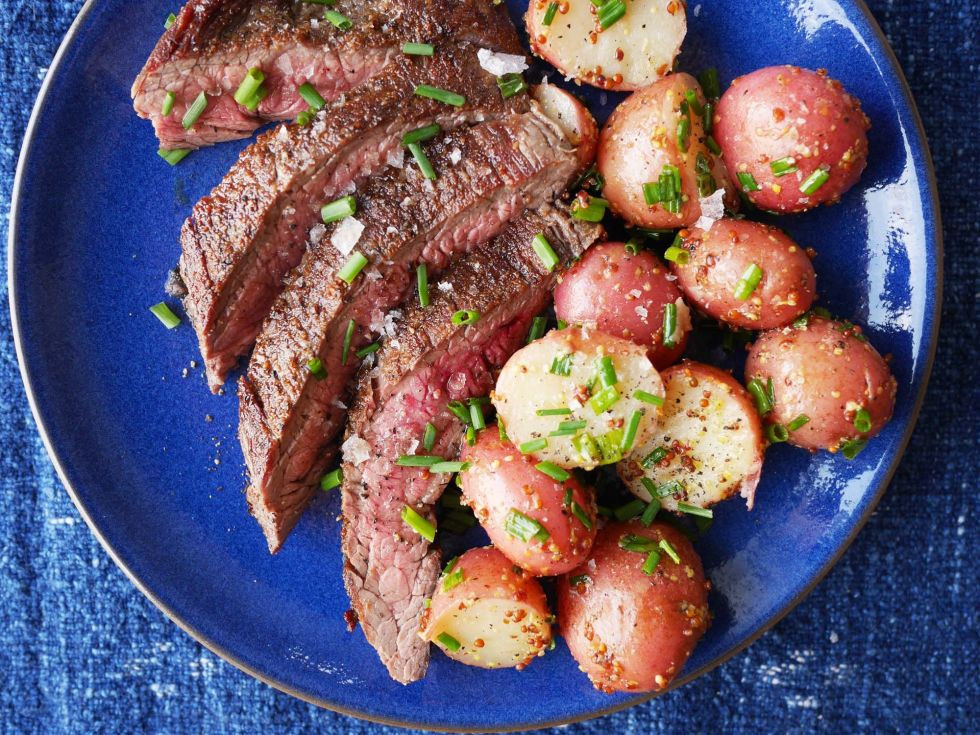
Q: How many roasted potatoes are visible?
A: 12